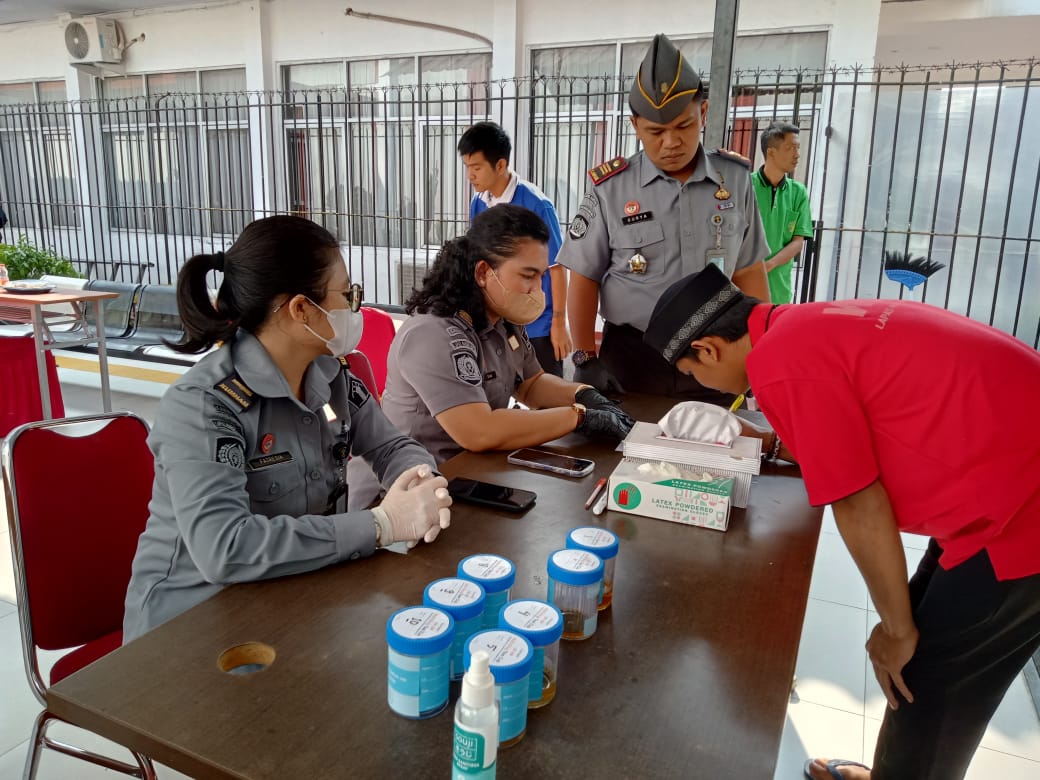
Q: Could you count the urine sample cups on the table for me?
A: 7